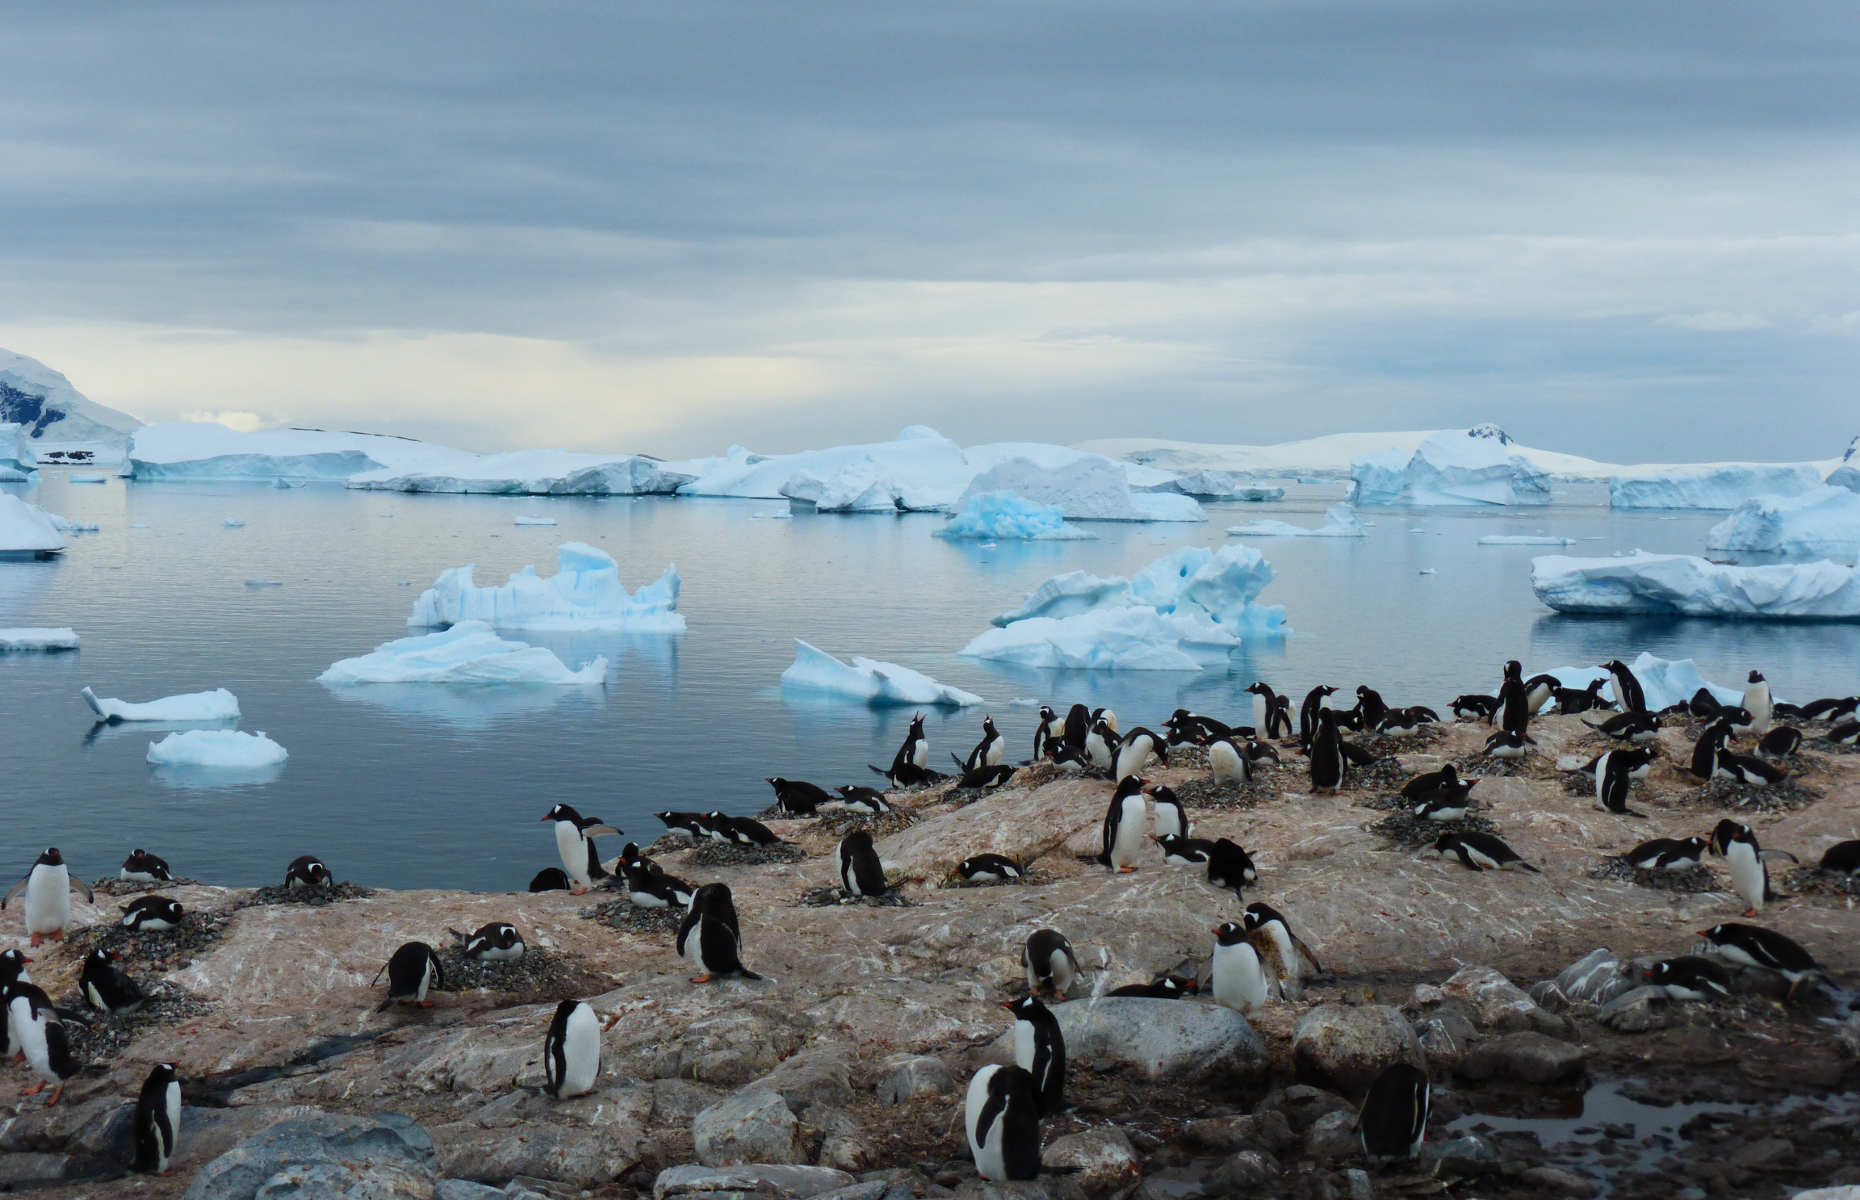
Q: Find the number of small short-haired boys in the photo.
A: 0